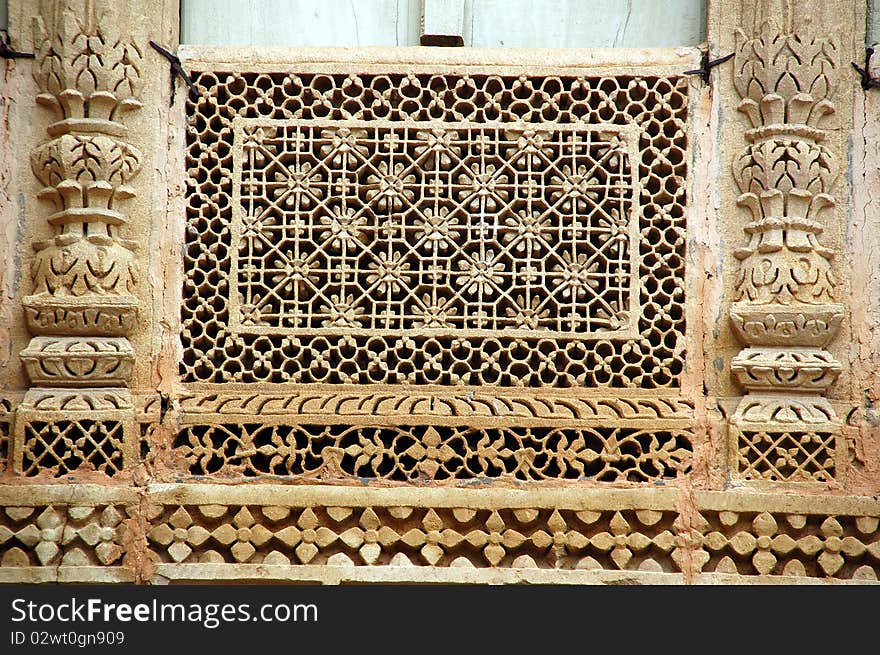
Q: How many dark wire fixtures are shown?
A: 4